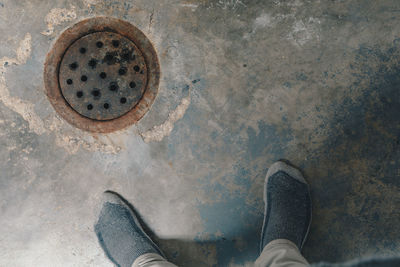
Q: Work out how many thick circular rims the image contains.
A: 1